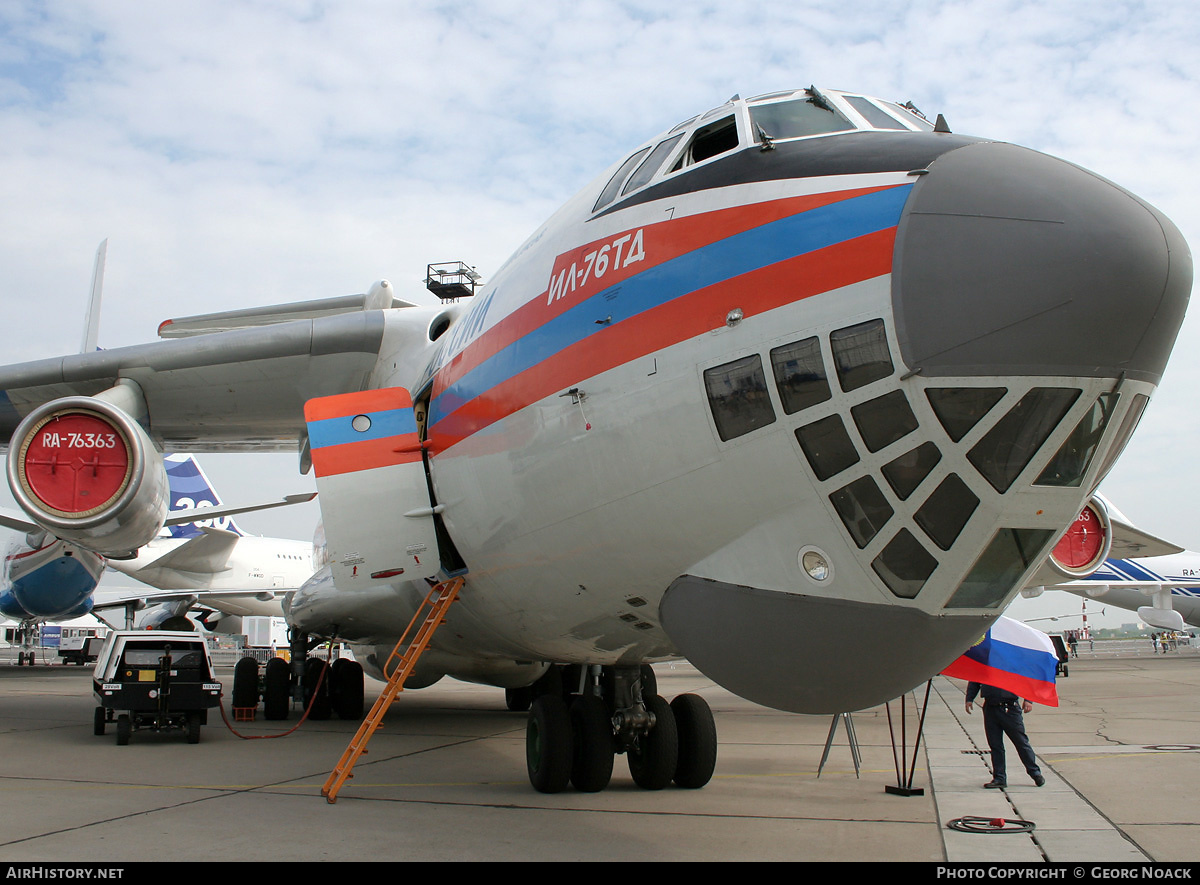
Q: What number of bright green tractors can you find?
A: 0